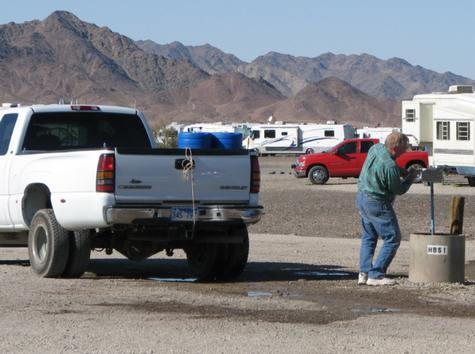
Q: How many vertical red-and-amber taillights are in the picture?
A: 2